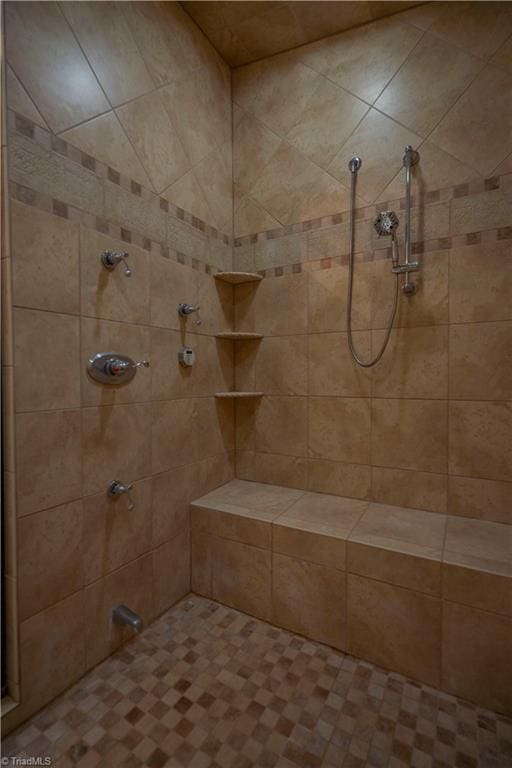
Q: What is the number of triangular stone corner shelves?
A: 3